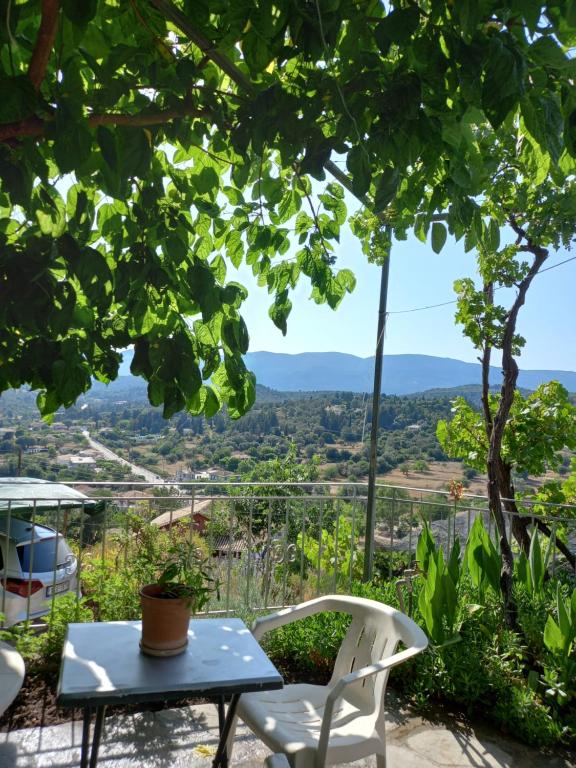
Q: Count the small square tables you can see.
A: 1